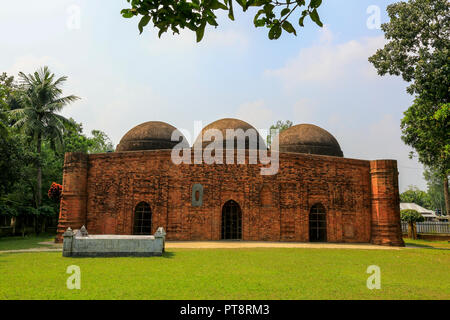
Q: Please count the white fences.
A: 1